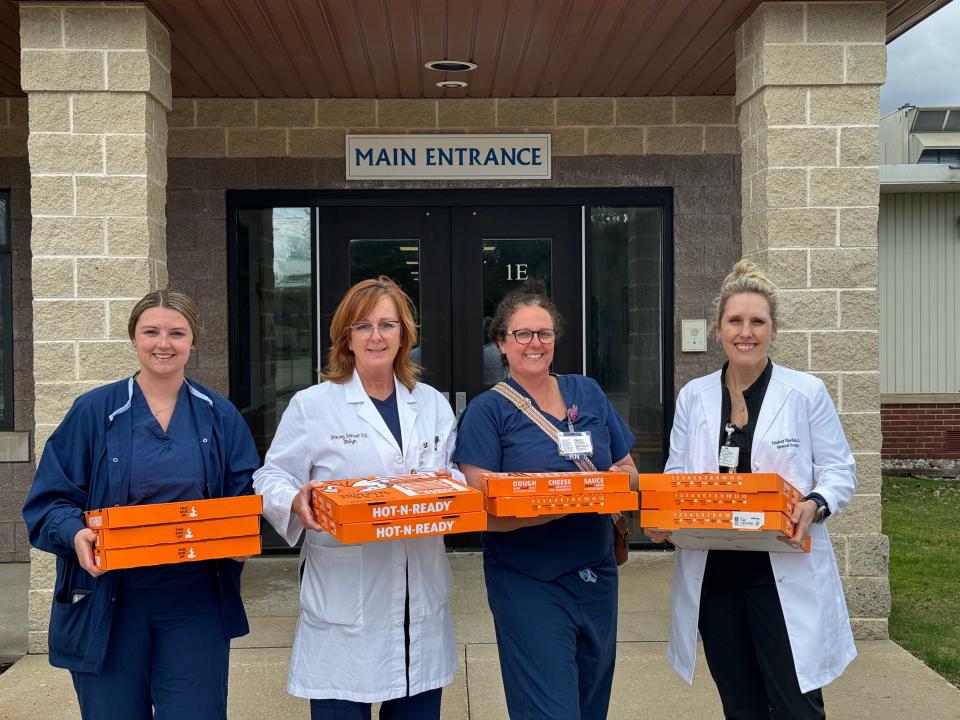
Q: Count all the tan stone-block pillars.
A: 2